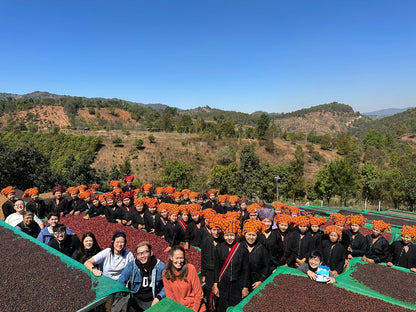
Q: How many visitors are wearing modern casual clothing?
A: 9